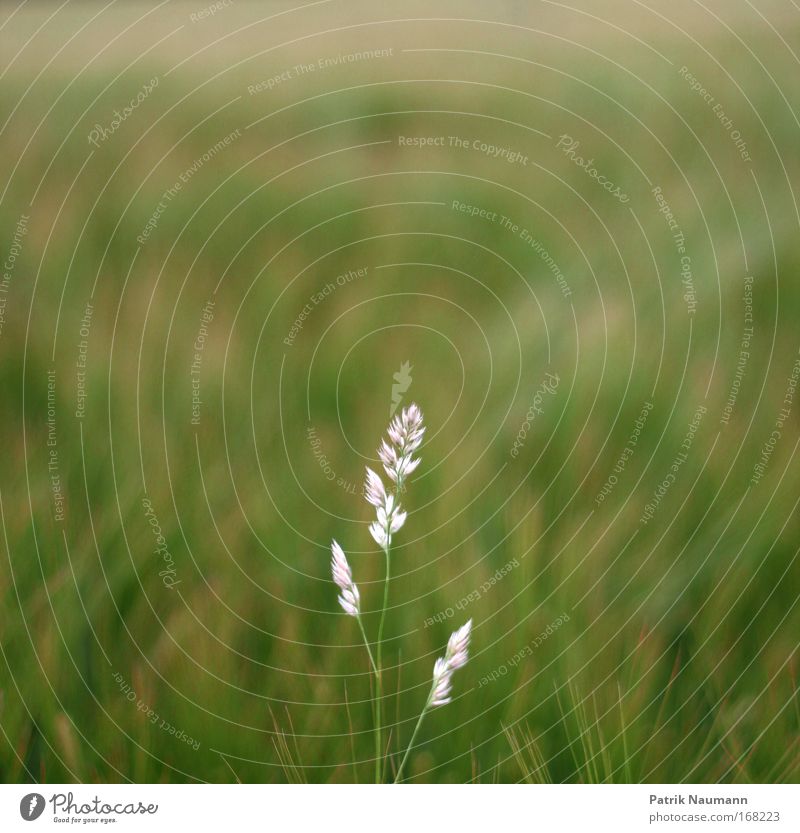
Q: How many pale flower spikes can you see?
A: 3